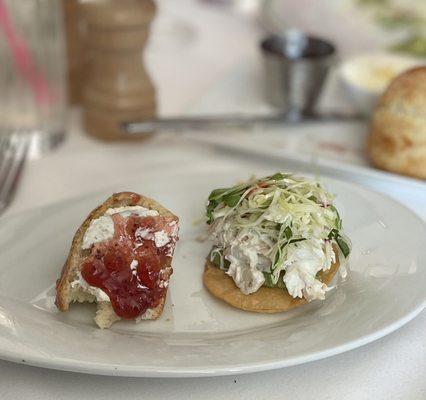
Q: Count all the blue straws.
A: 0